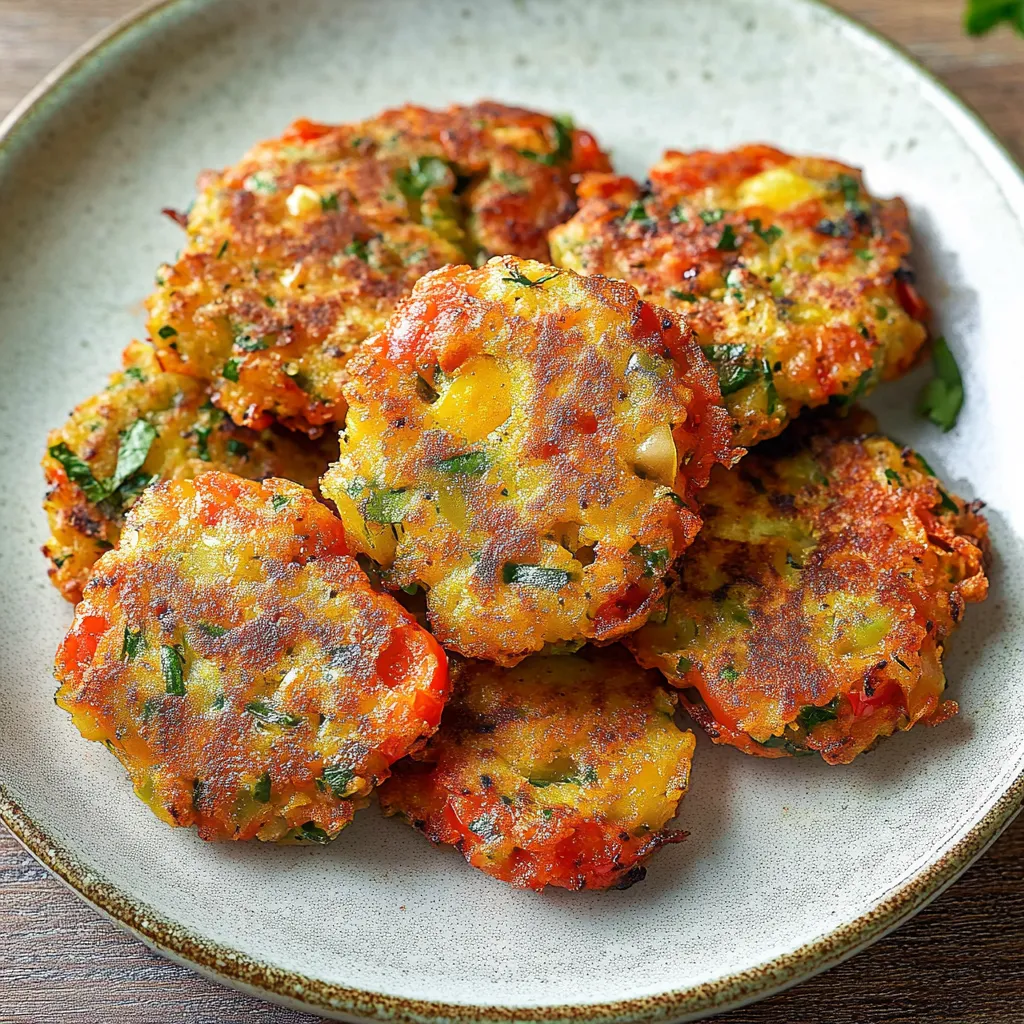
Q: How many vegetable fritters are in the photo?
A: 7